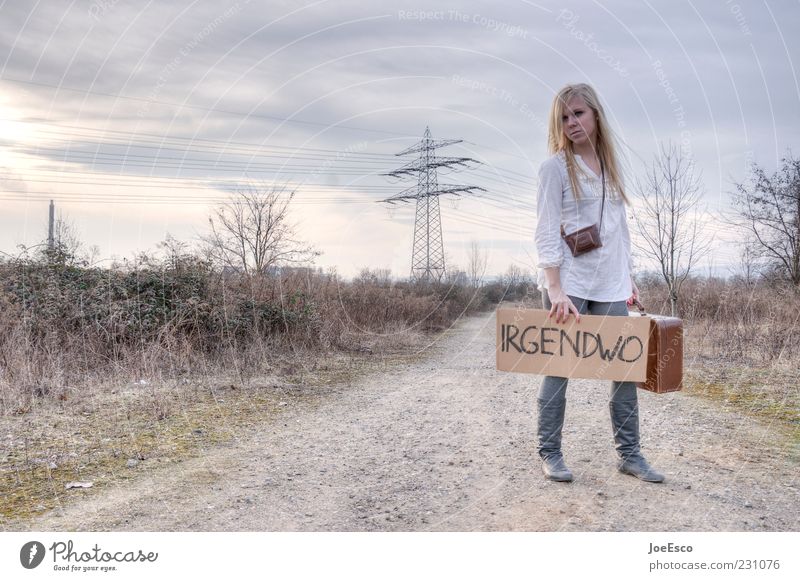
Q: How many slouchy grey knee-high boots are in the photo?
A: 2